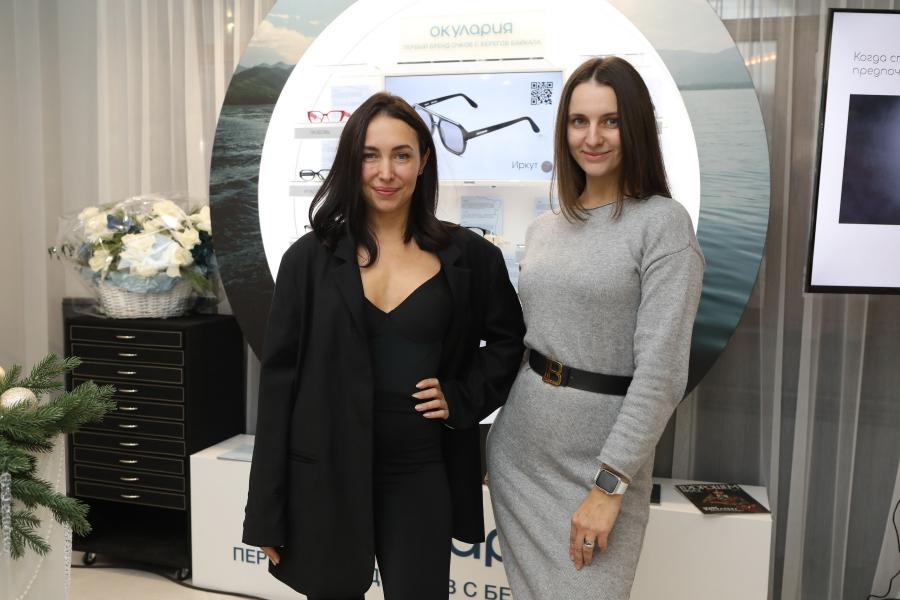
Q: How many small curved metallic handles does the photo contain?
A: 10